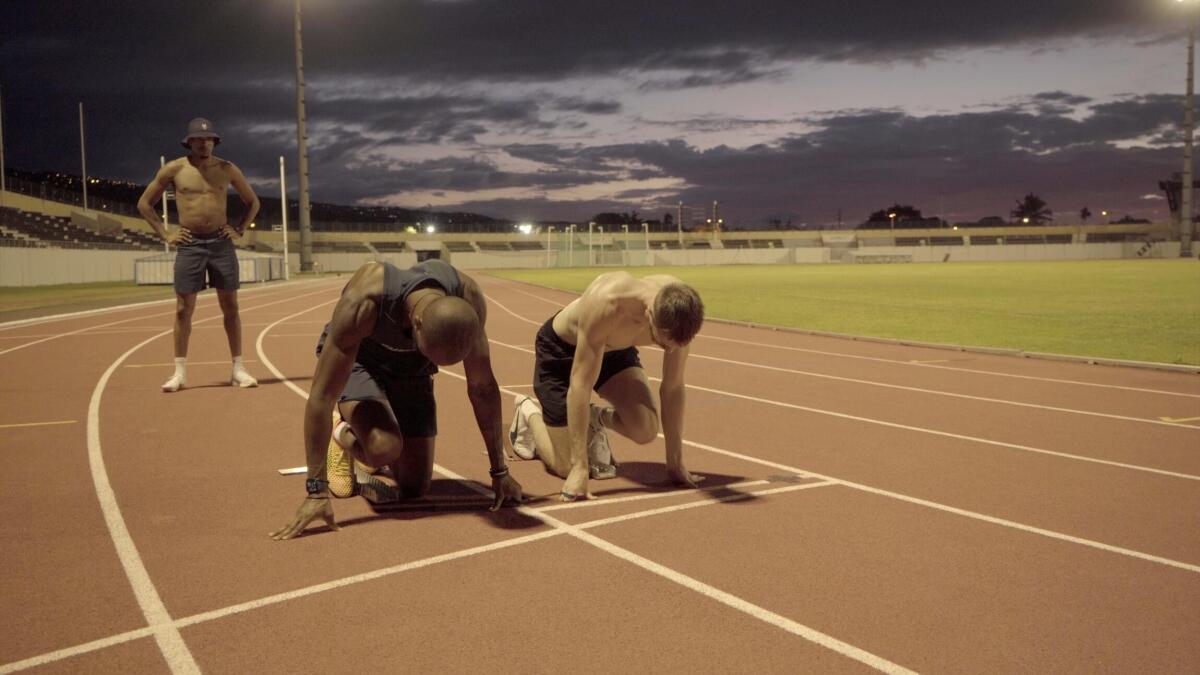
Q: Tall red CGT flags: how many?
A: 0